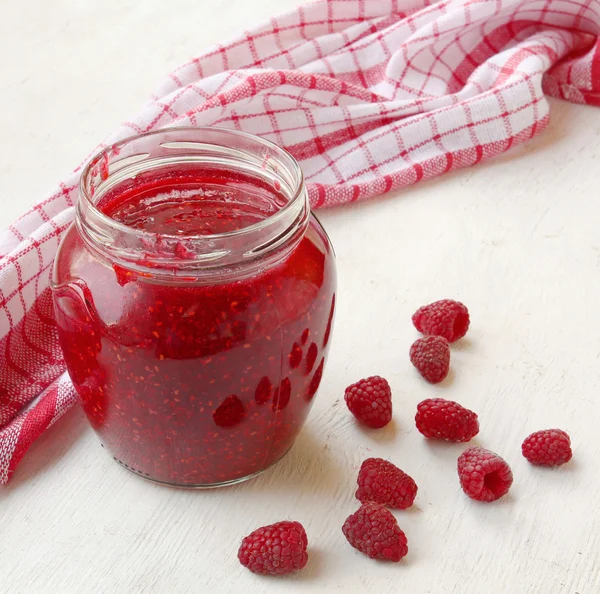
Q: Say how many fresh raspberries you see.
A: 9